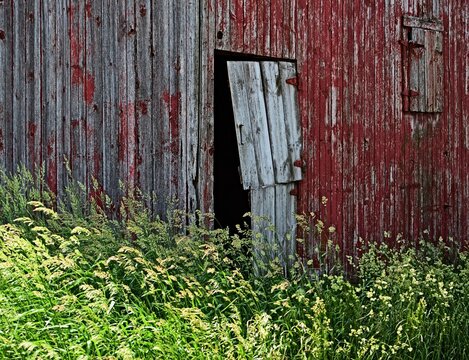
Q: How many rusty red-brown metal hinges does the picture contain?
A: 5